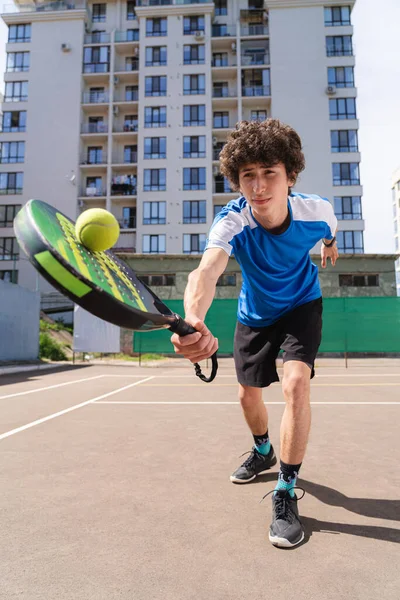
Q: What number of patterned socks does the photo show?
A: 2